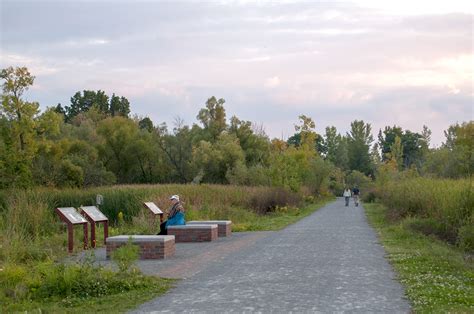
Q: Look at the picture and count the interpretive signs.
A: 3